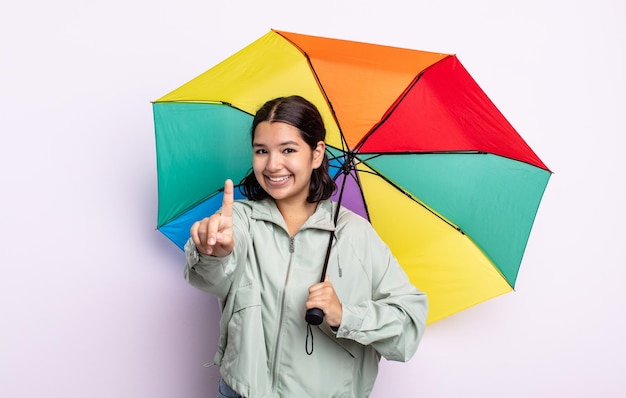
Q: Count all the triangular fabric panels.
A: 8